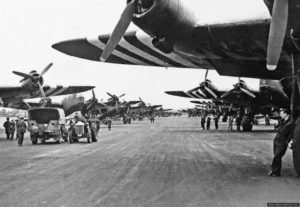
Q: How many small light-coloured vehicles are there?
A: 2